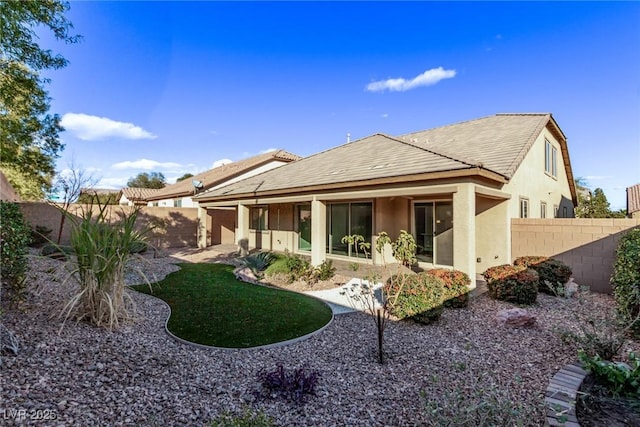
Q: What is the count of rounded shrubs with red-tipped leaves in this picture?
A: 4